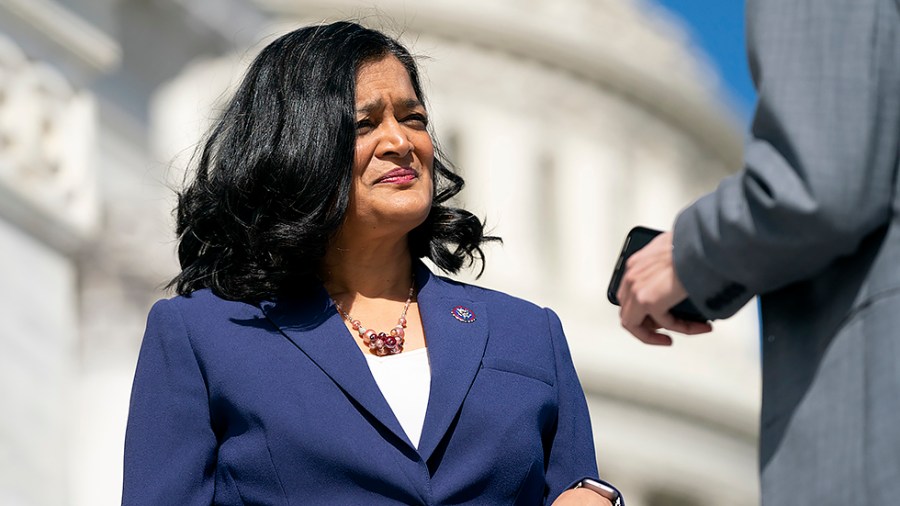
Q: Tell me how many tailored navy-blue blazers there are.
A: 1